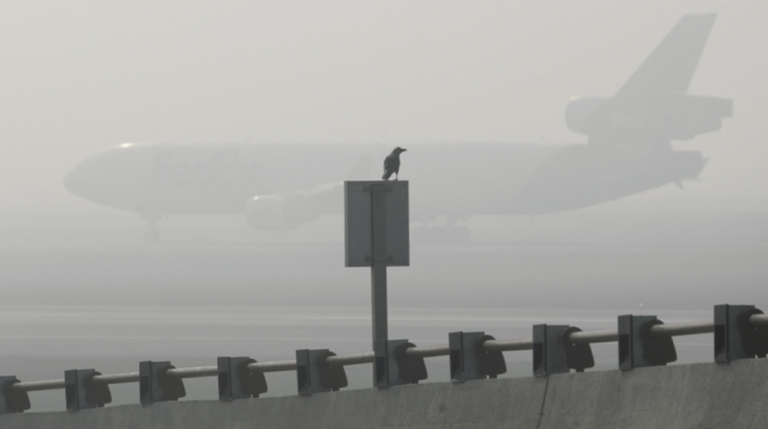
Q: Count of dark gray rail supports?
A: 10